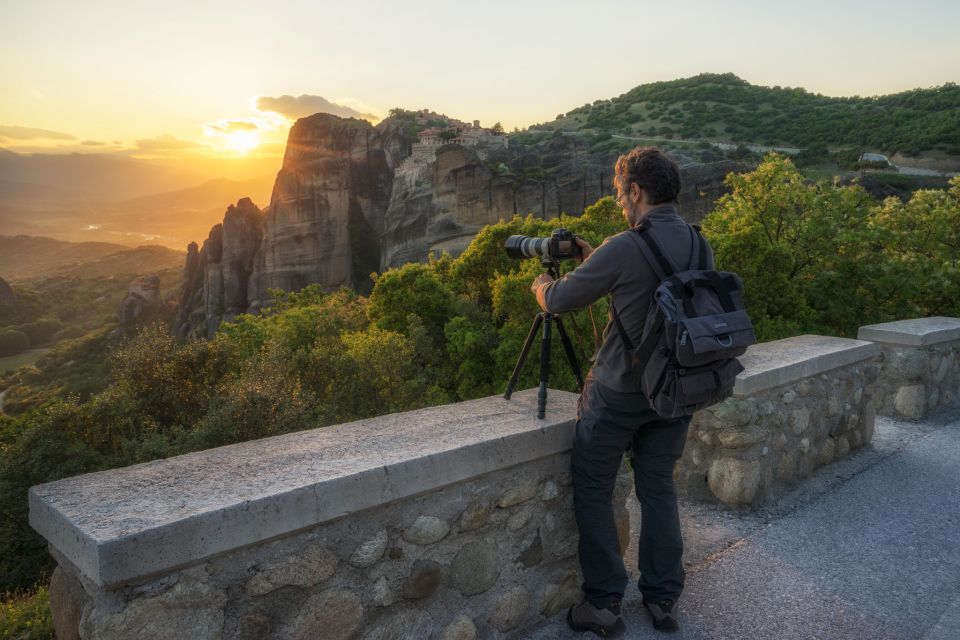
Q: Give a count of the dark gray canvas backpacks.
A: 1